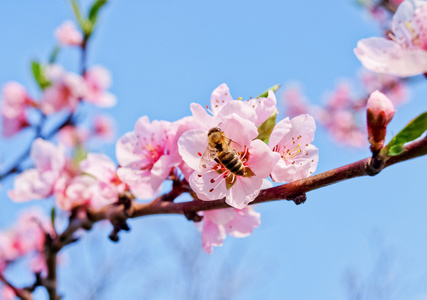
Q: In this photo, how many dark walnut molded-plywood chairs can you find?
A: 0